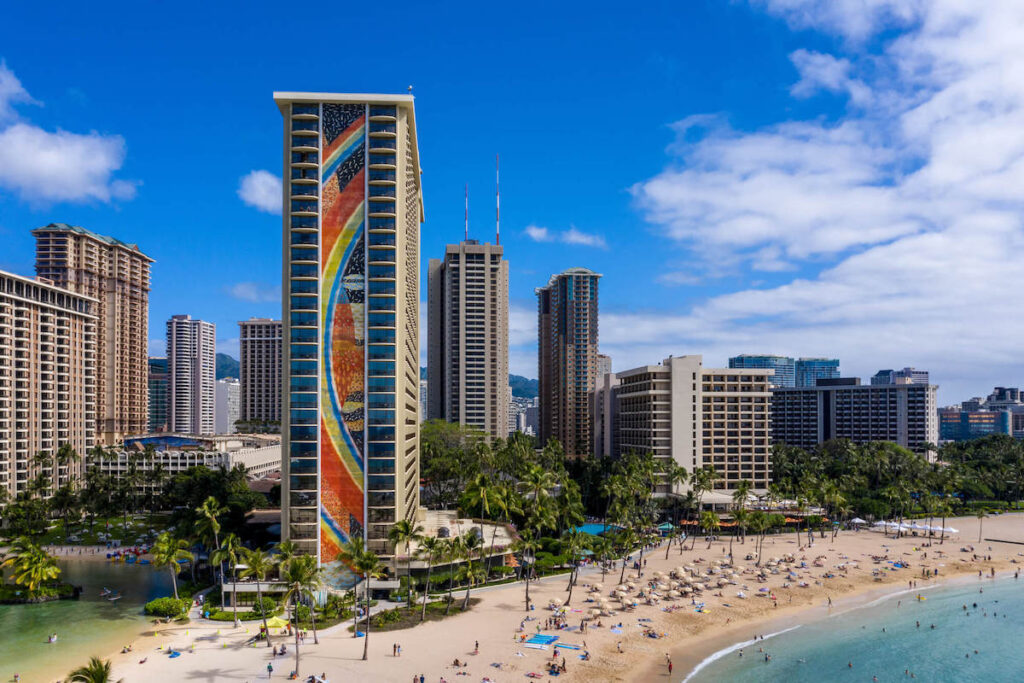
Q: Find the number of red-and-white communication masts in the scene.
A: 2